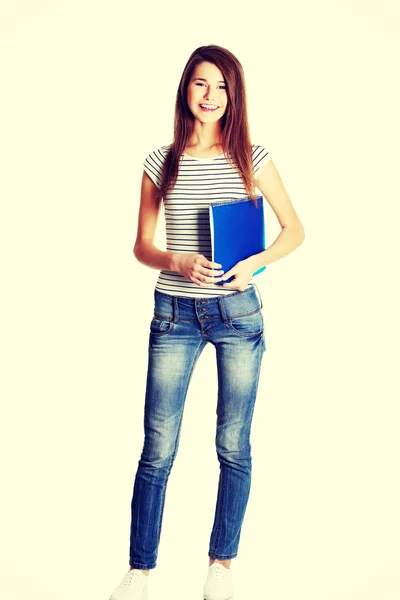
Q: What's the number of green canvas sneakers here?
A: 0